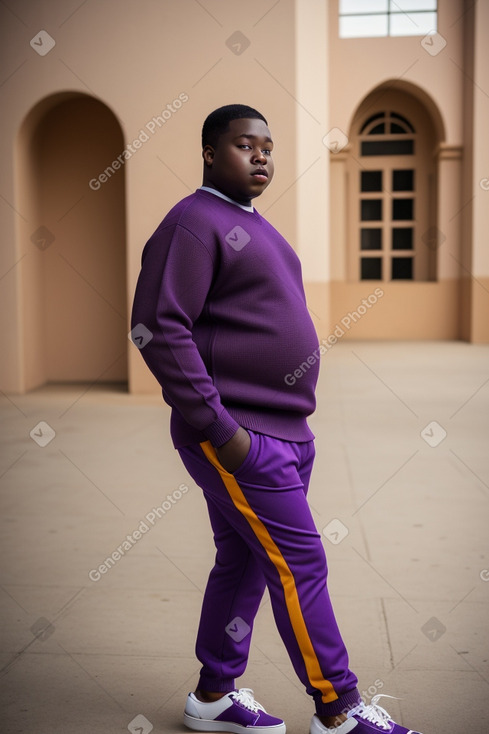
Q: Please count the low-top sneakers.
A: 2